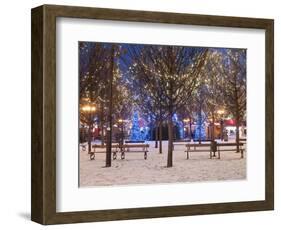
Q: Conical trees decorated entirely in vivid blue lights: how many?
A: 2